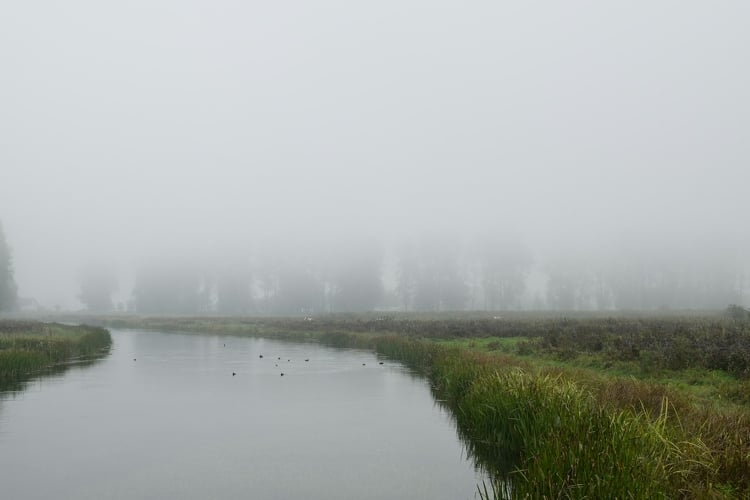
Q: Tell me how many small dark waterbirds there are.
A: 11